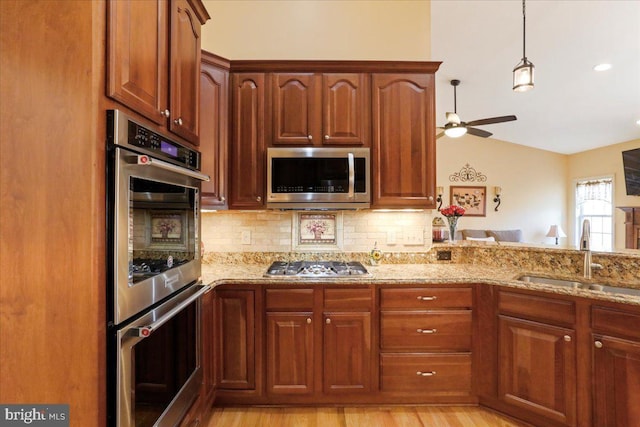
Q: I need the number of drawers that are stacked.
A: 3